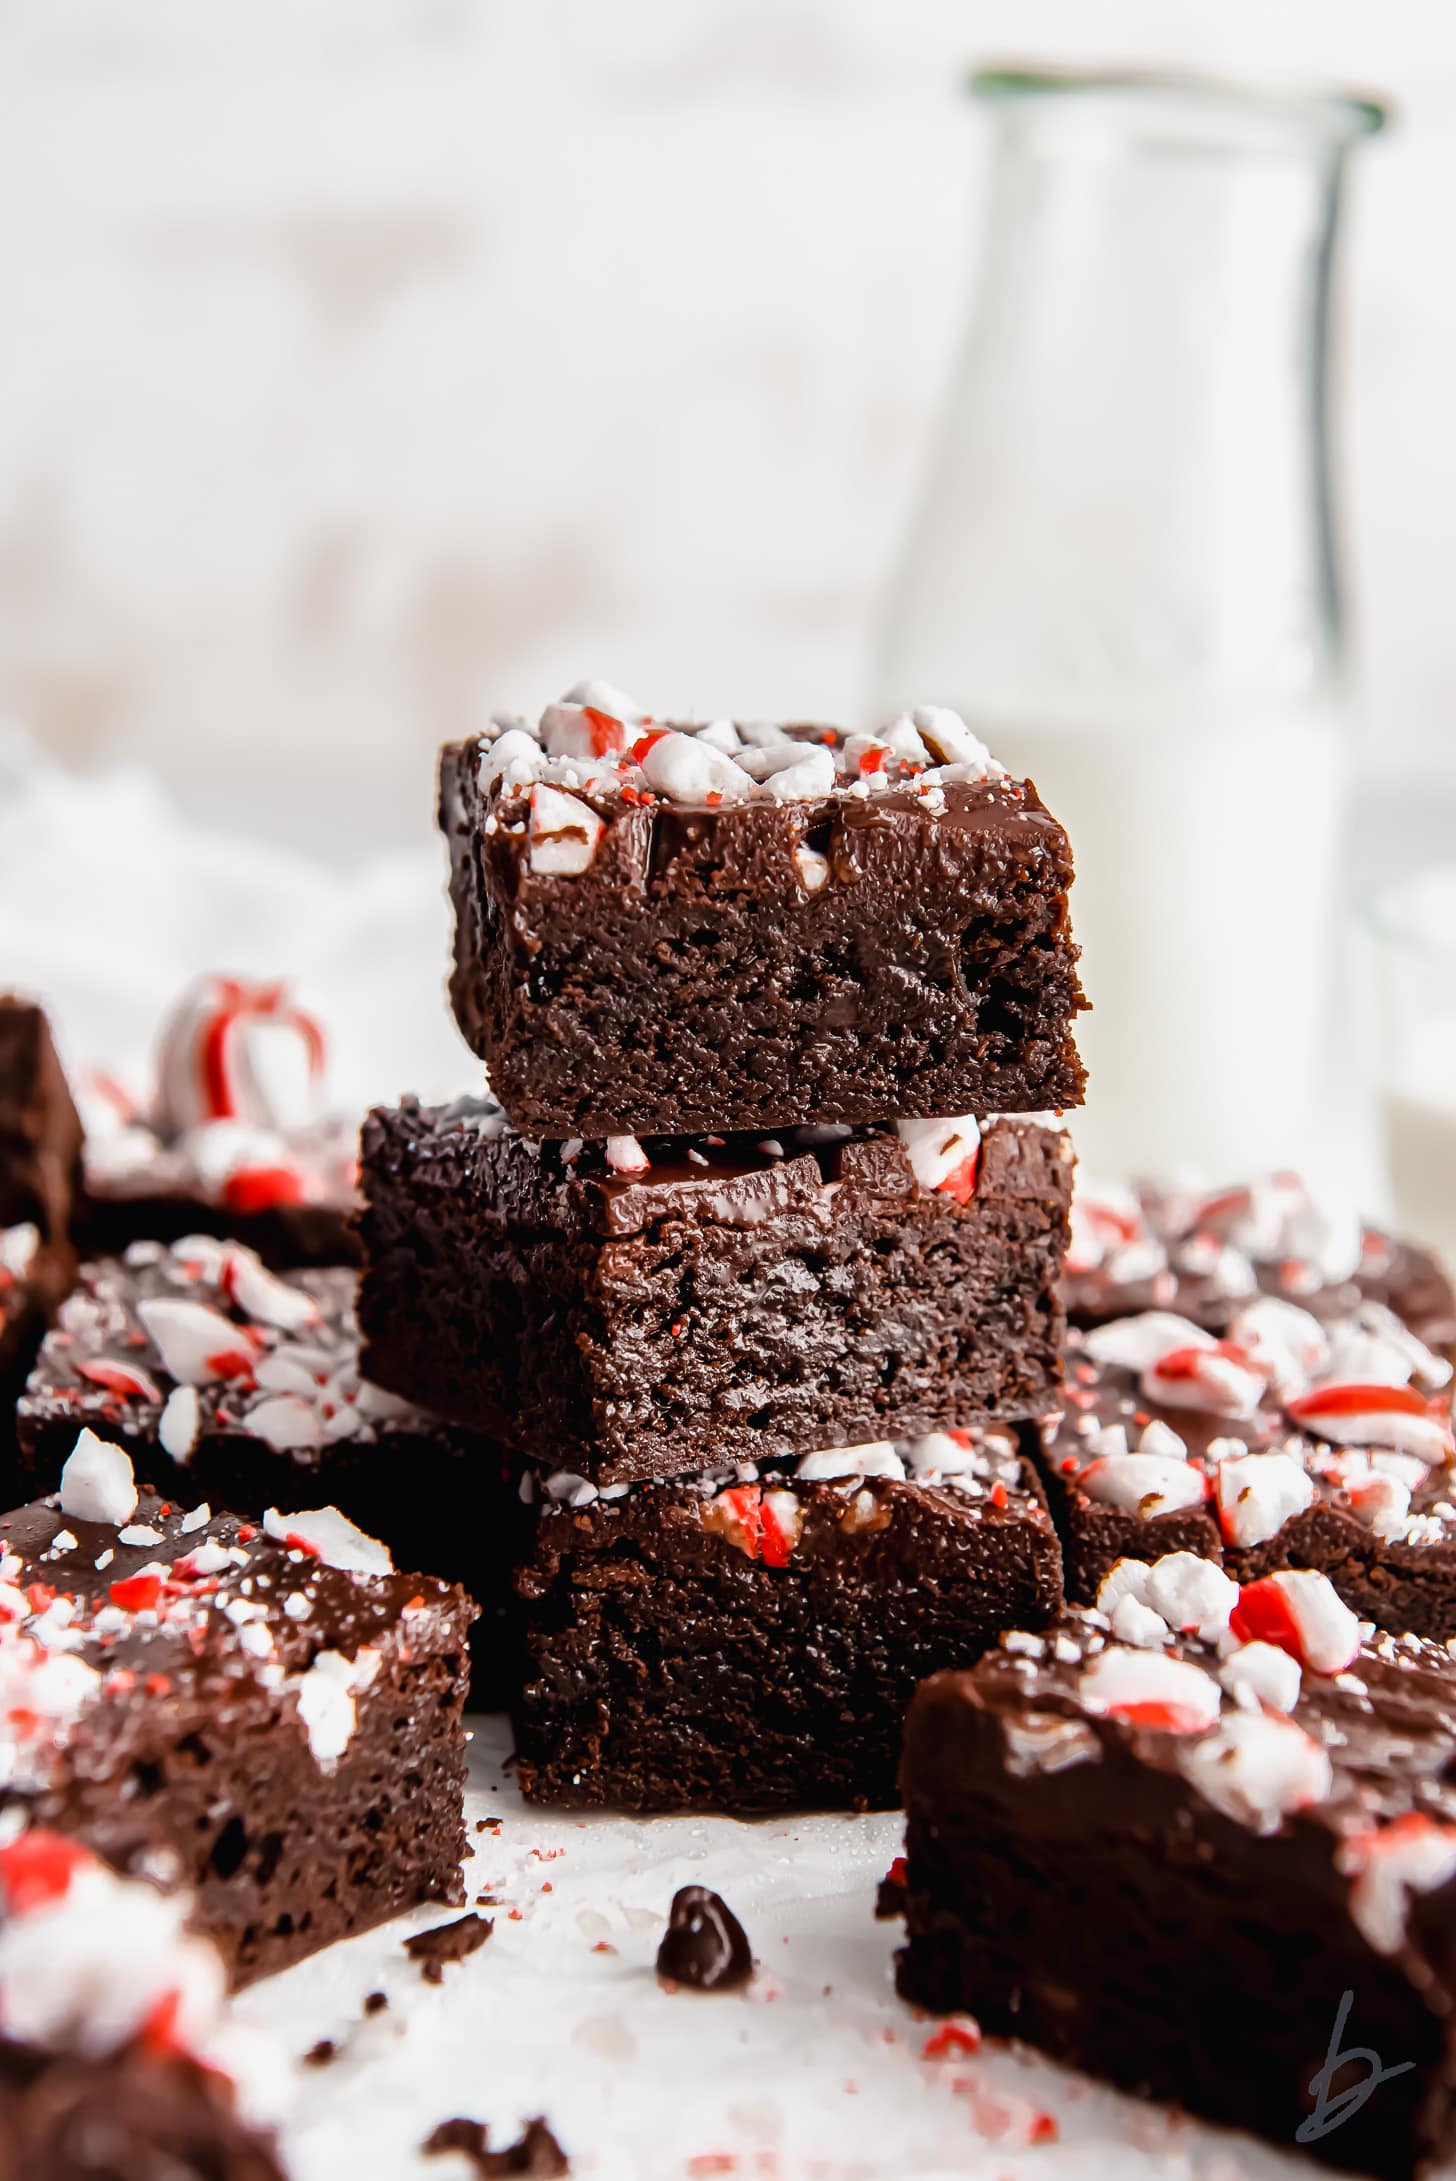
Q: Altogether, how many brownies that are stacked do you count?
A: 3